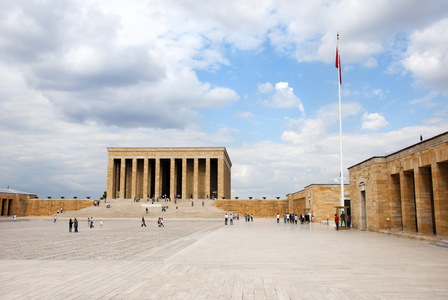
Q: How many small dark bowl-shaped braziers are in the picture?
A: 10